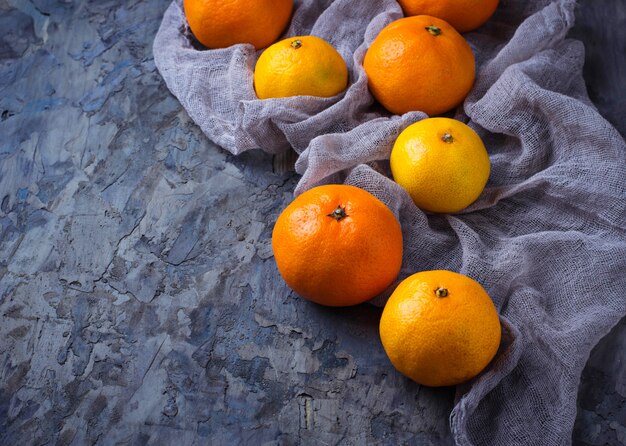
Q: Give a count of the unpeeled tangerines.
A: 7